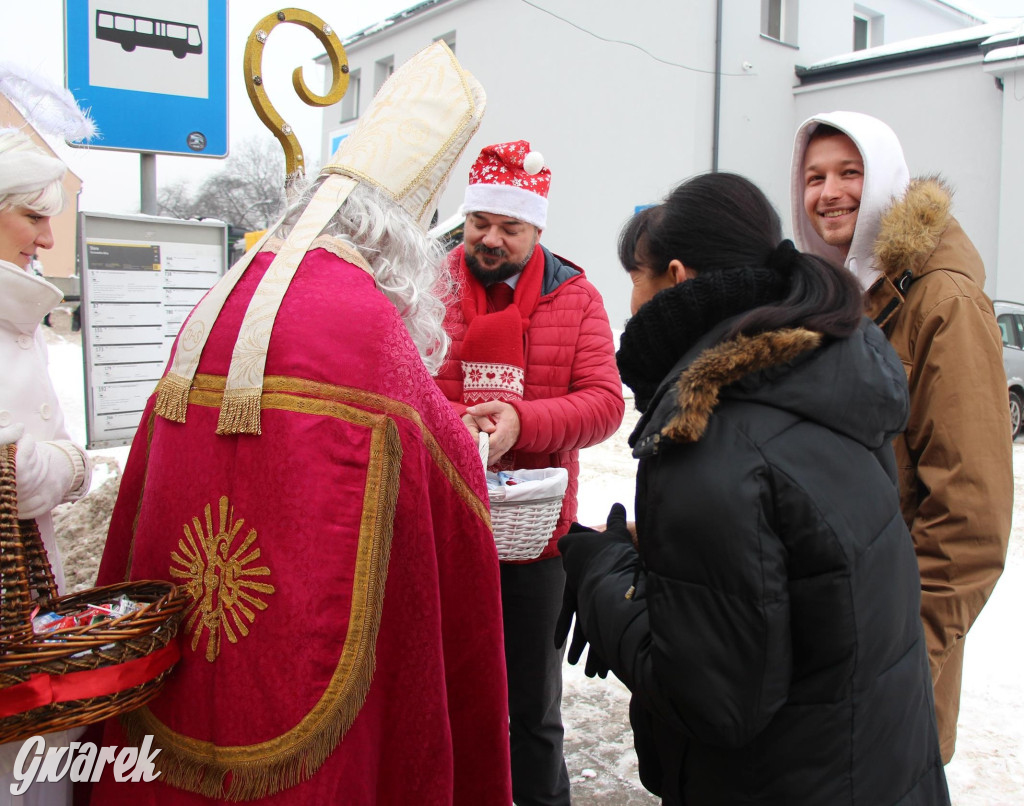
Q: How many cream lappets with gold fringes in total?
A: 2